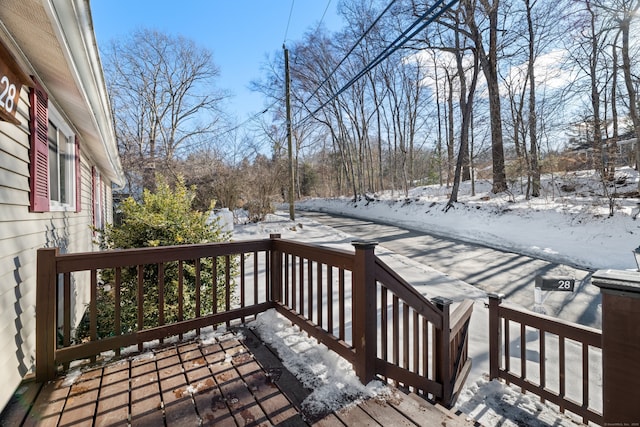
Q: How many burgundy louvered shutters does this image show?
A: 4